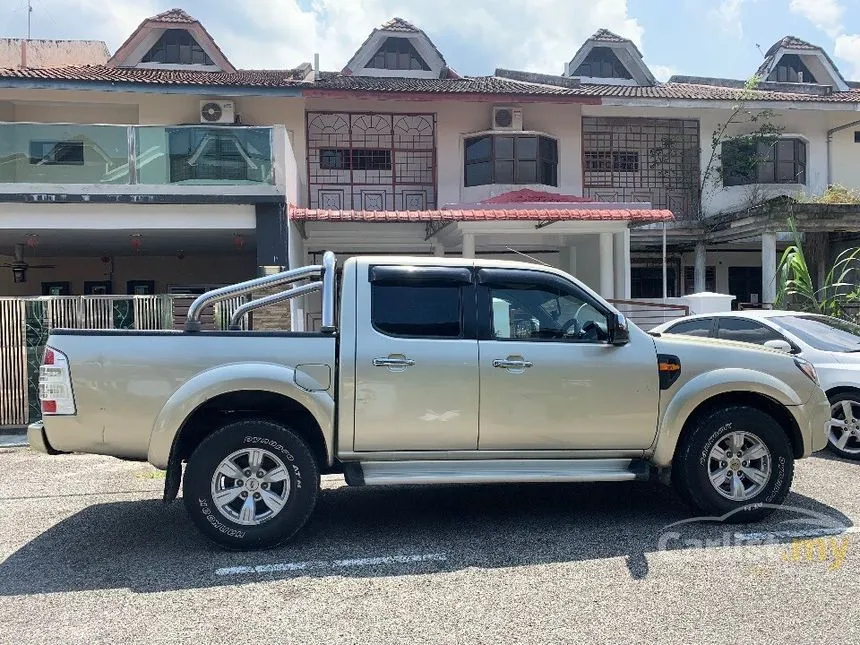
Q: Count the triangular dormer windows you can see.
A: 4